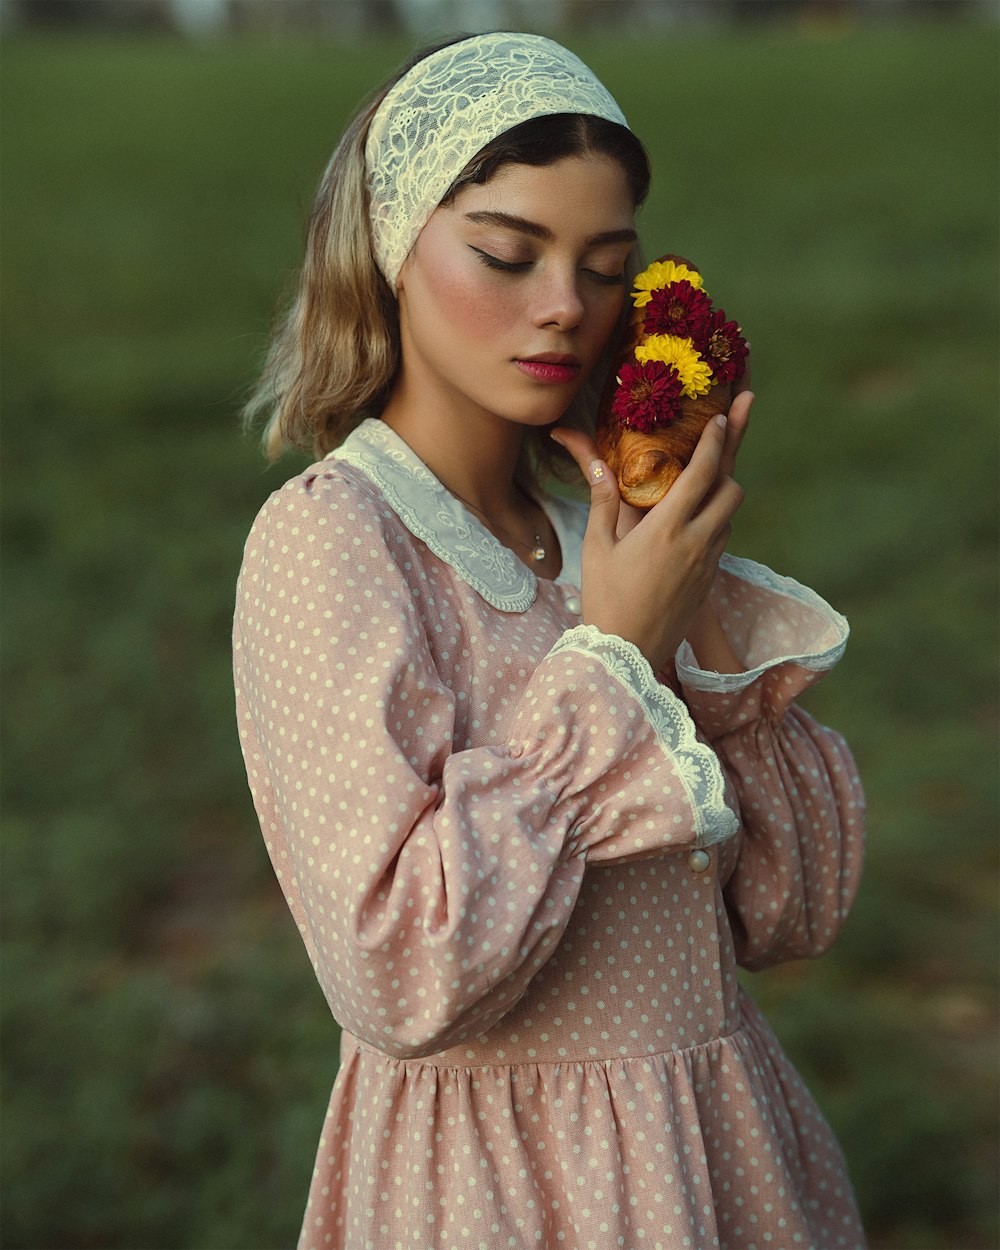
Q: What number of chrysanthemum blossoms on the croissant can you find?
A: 5